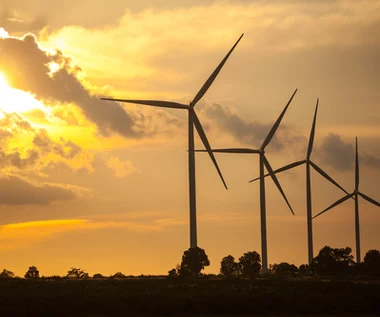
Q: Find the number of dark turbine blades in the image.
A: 12